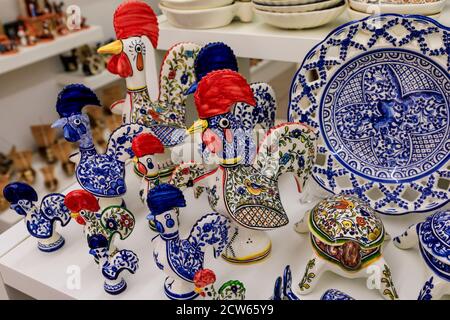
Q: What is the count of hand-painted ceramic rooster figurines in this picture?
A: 10